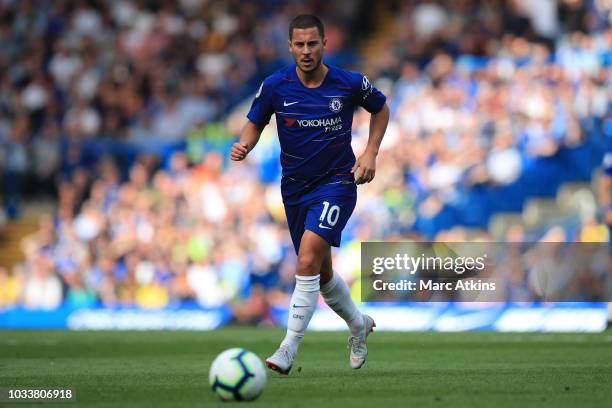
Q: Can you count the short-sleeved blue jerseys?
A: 1